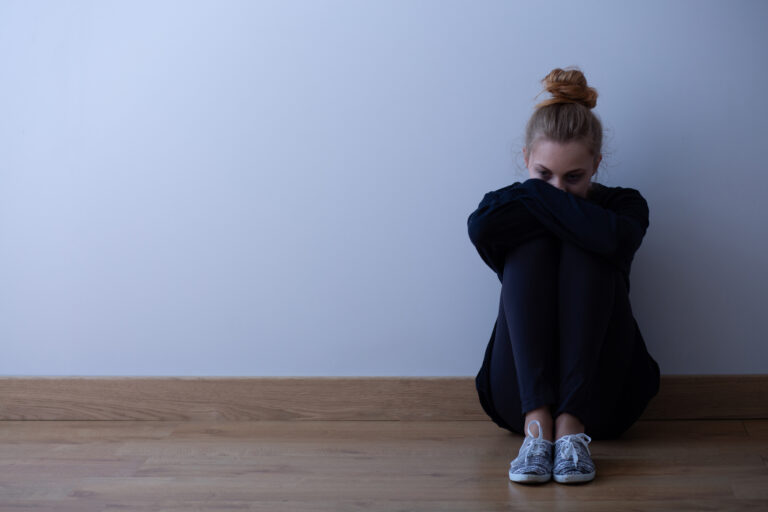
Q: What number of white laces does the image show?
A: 2